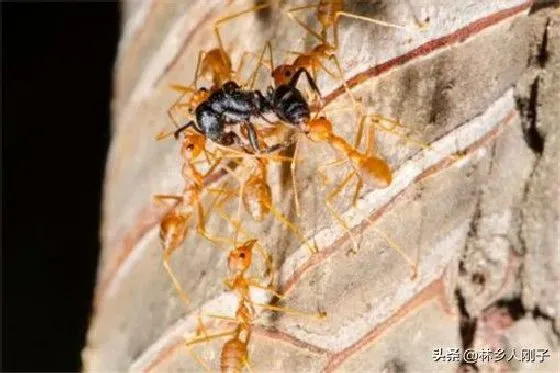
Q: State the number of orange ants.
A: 6